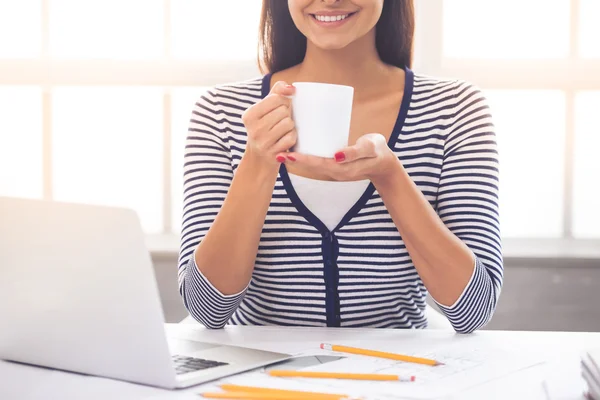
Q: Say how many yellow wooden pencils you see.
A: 4